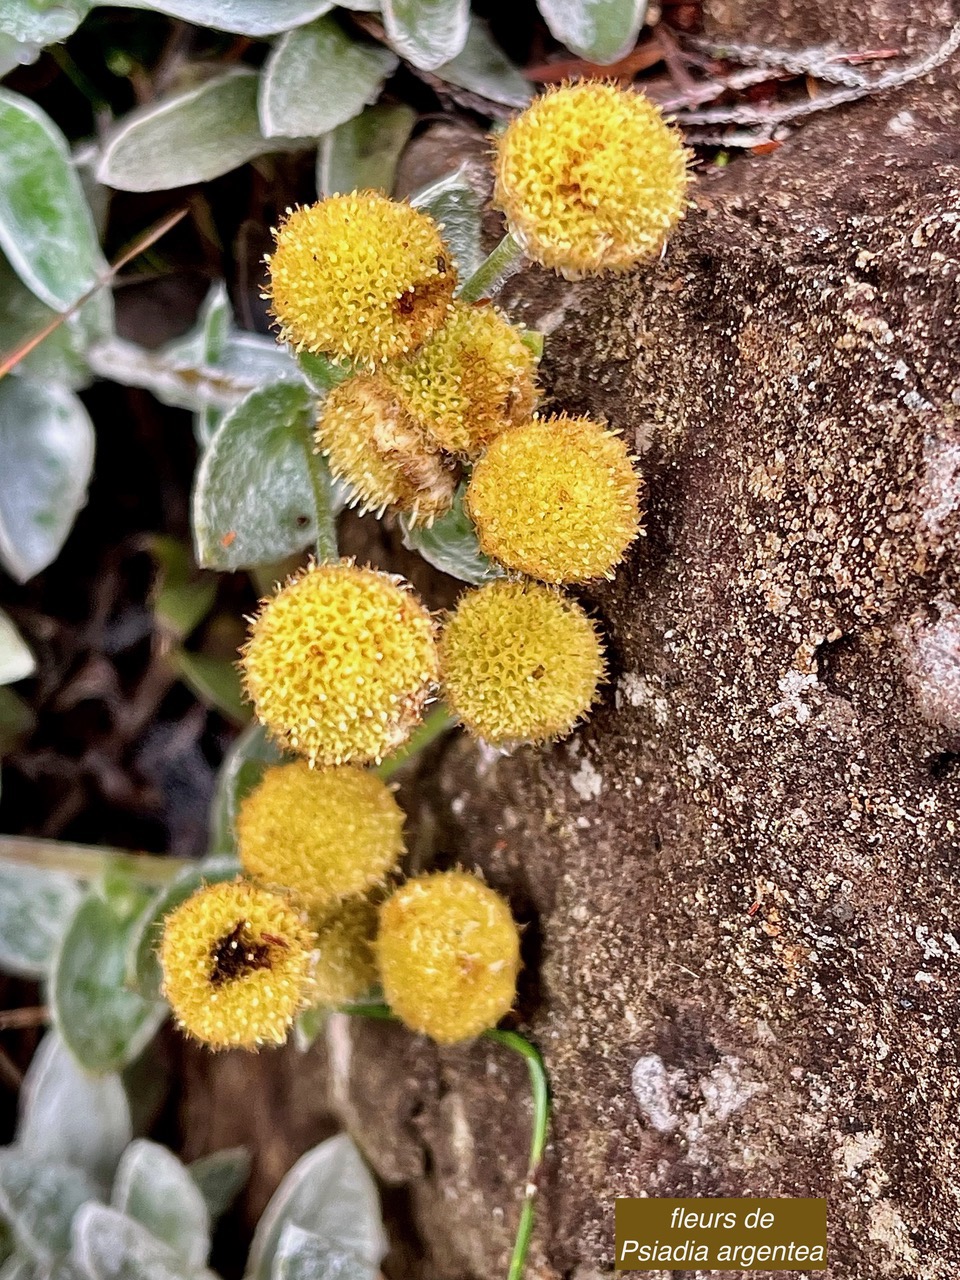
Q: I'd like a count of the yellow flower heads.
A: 11